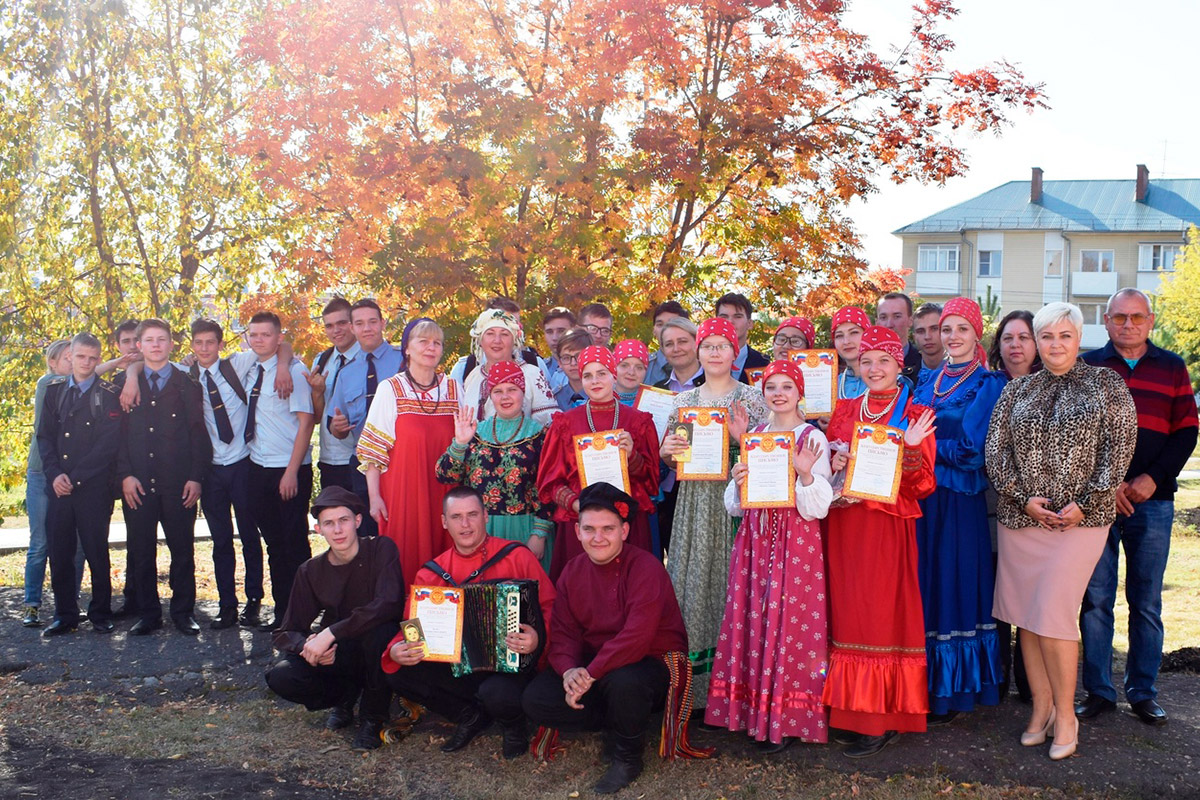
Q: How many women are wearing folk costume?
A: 11